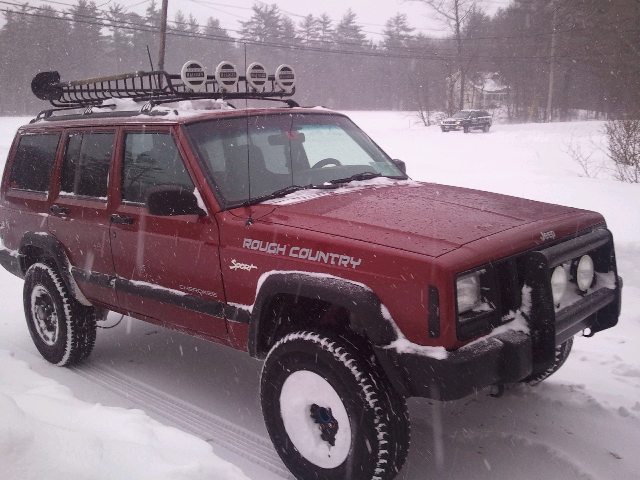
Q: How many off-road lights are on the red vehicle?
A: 6